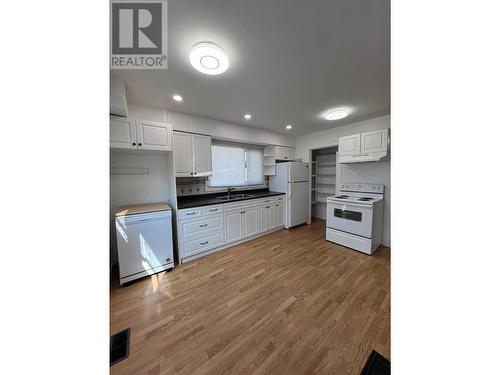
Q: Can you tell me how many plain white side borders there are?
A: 2